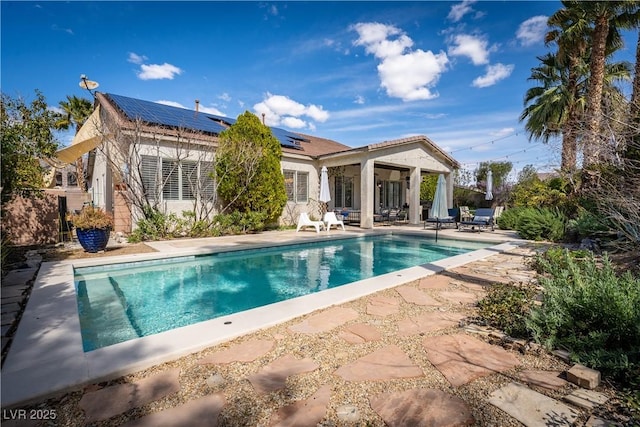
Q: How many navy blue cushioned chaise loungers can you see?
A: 2